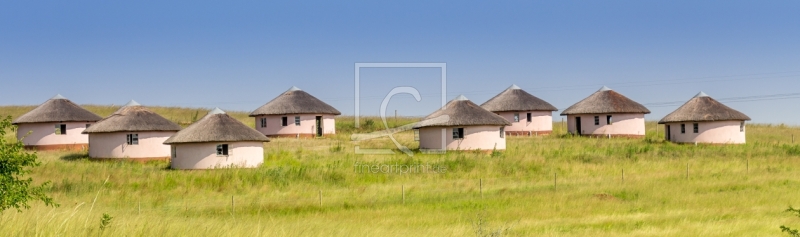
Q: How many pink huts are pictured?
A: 8